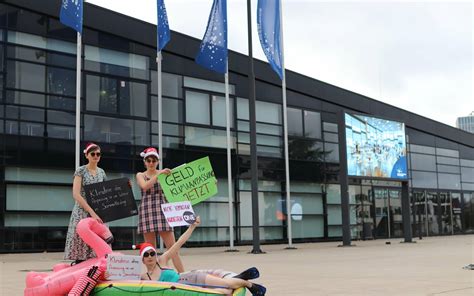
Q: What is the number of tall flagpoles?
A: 4